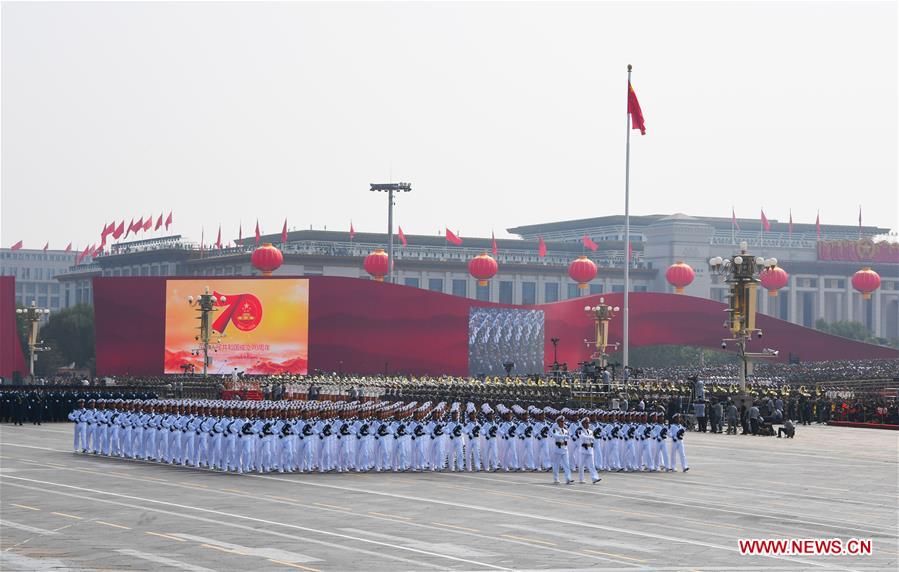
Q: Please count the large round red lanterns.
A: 7